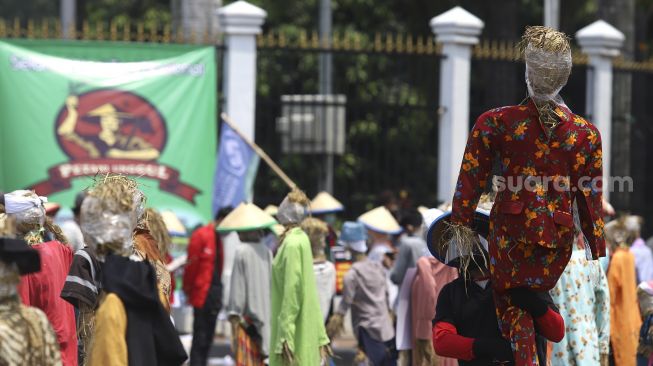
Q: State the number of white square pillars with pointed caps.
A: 3